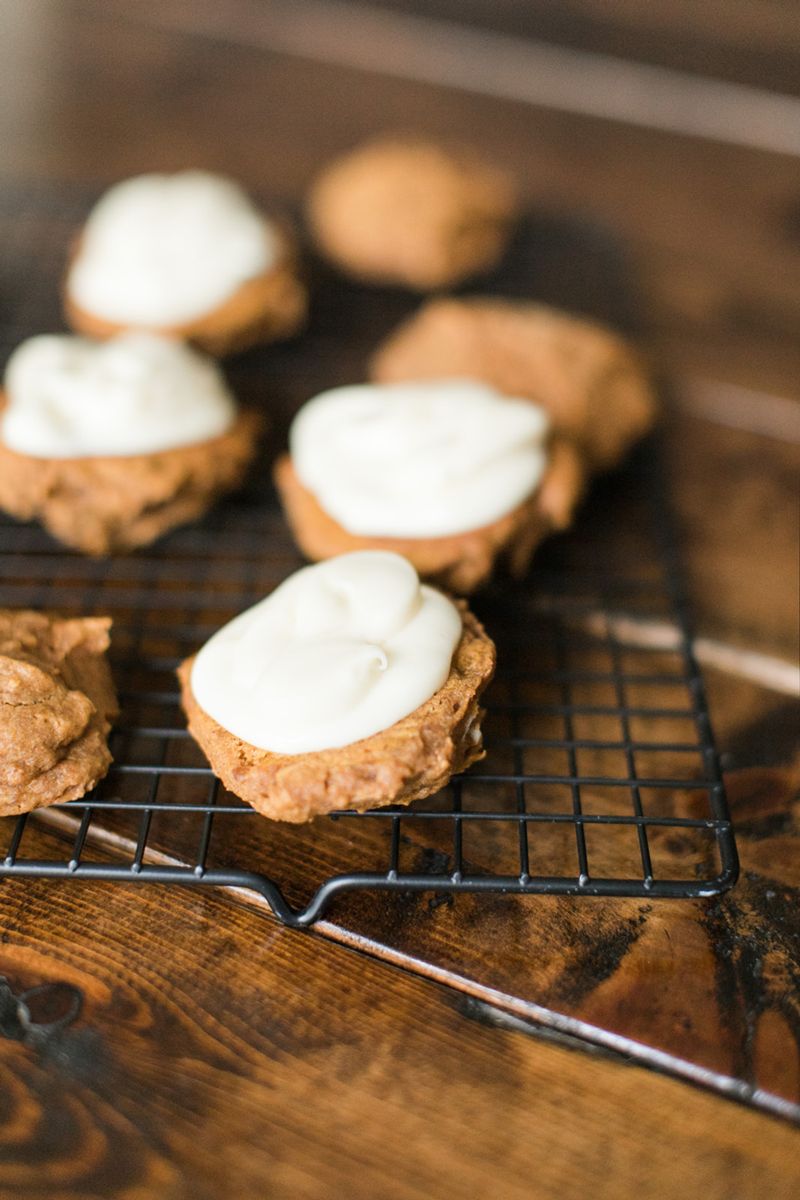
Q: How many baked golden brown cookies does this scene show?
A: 7